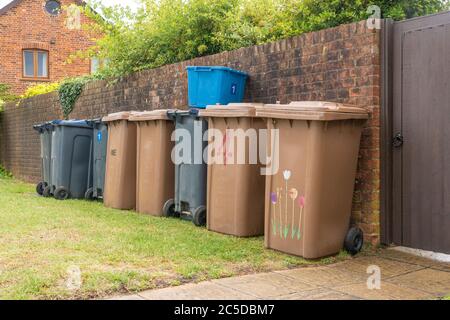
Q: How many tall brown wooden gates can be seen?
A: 1